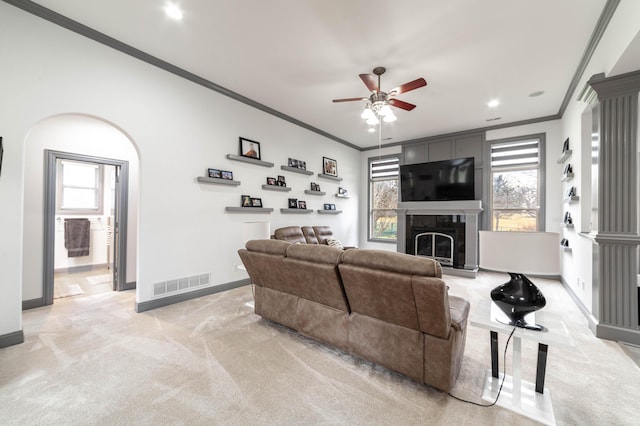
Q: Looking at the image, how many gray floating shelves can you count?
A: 15